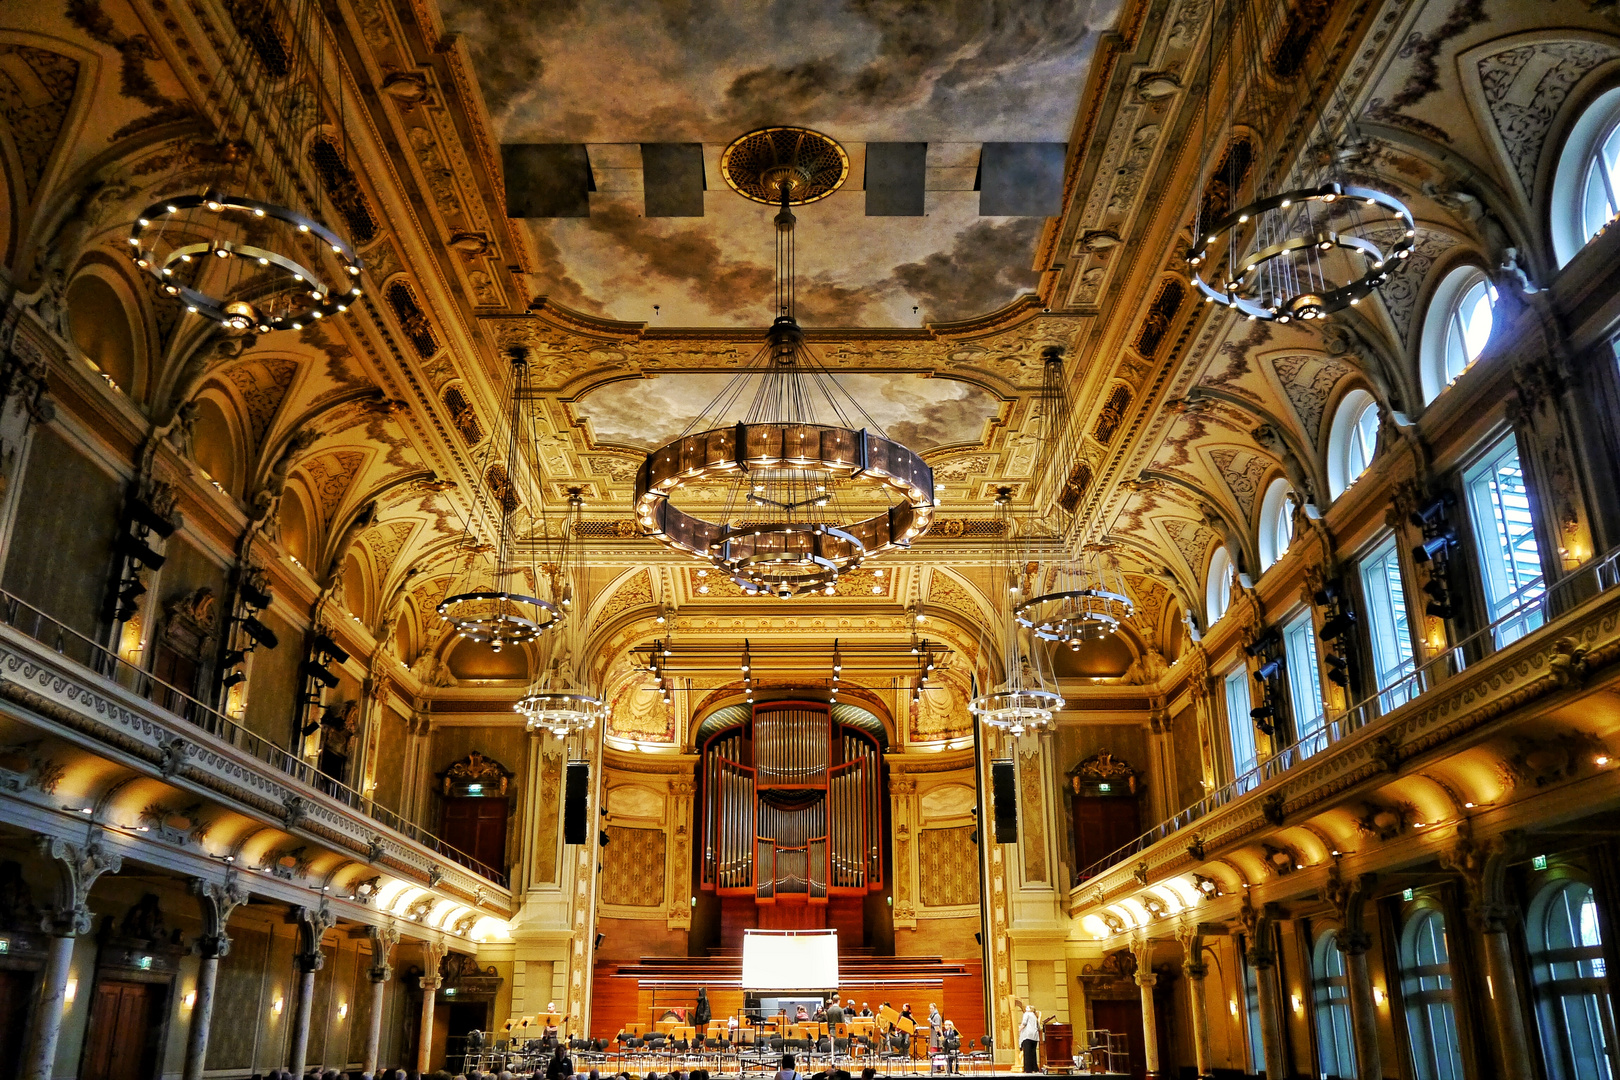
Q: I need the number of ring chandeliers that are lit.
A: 7